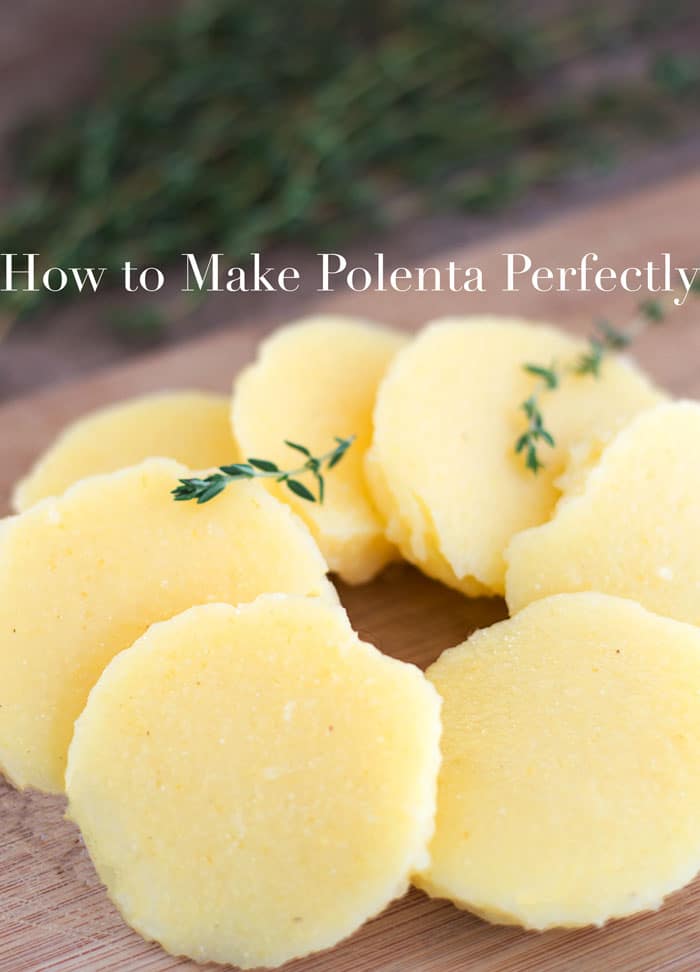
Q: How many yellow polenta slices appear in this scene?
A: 7